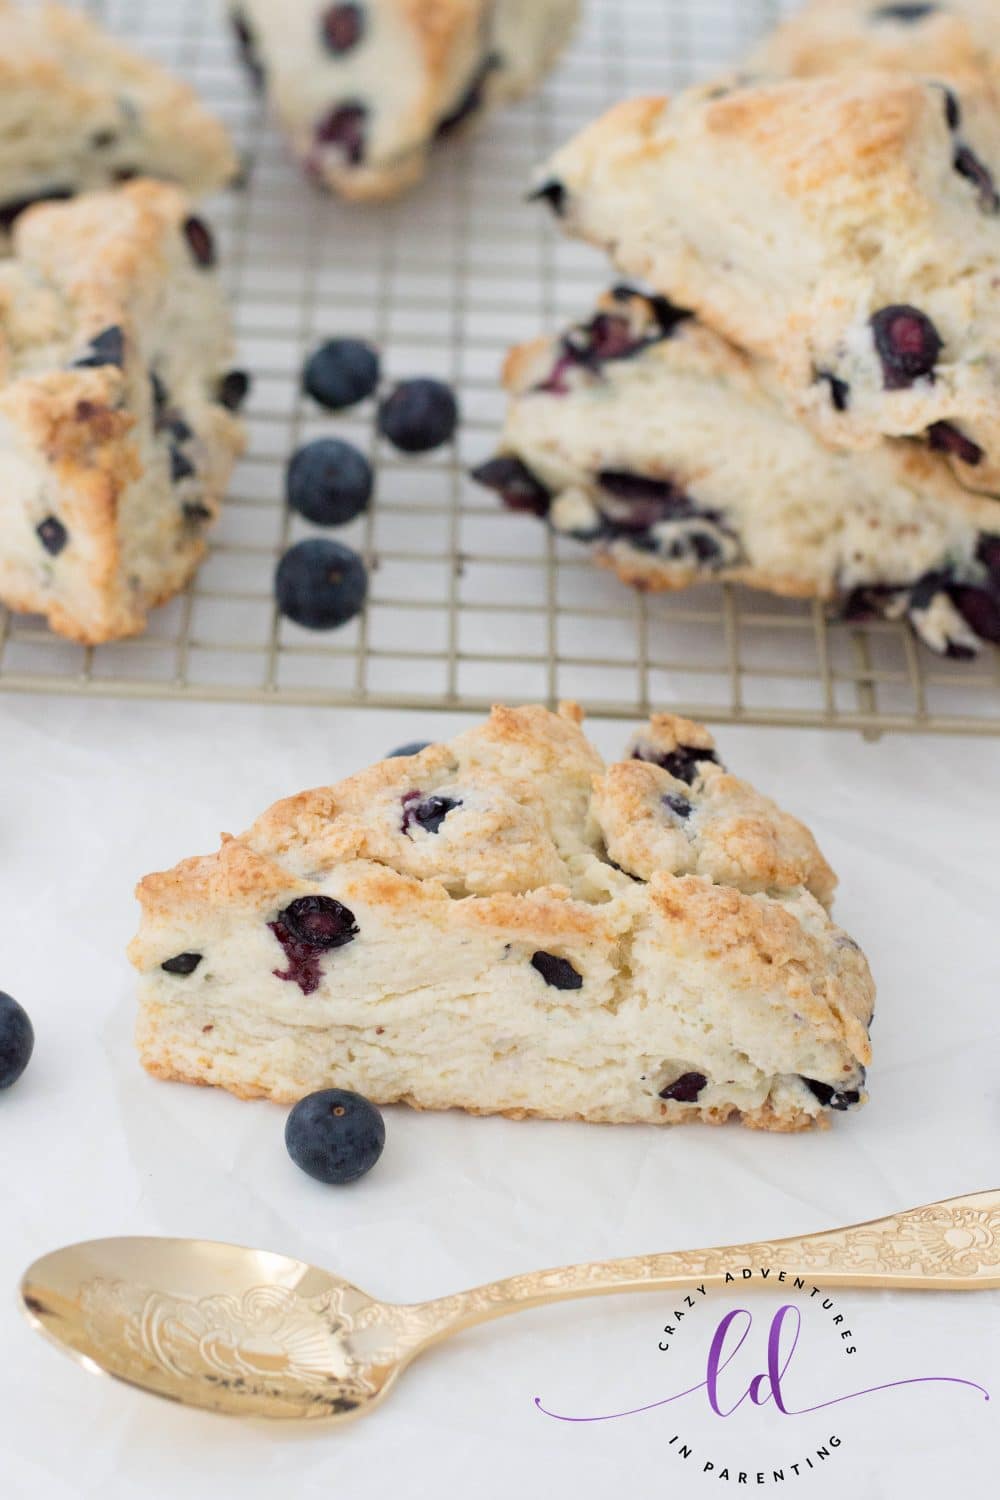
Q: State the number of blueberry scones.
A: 7